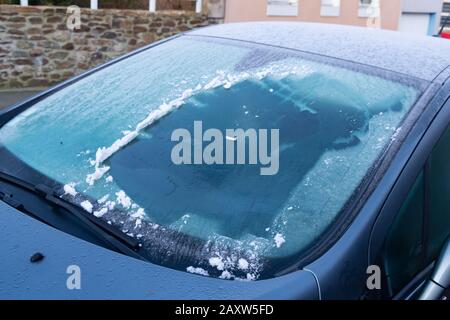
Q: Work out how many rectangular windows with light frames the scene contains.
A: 3